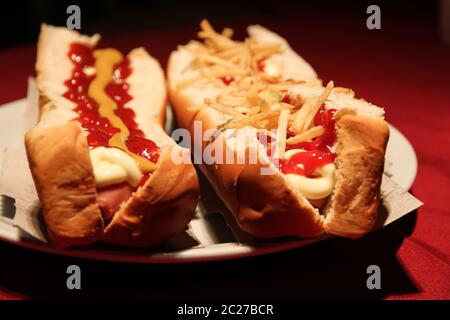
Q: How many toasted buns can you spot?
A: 2